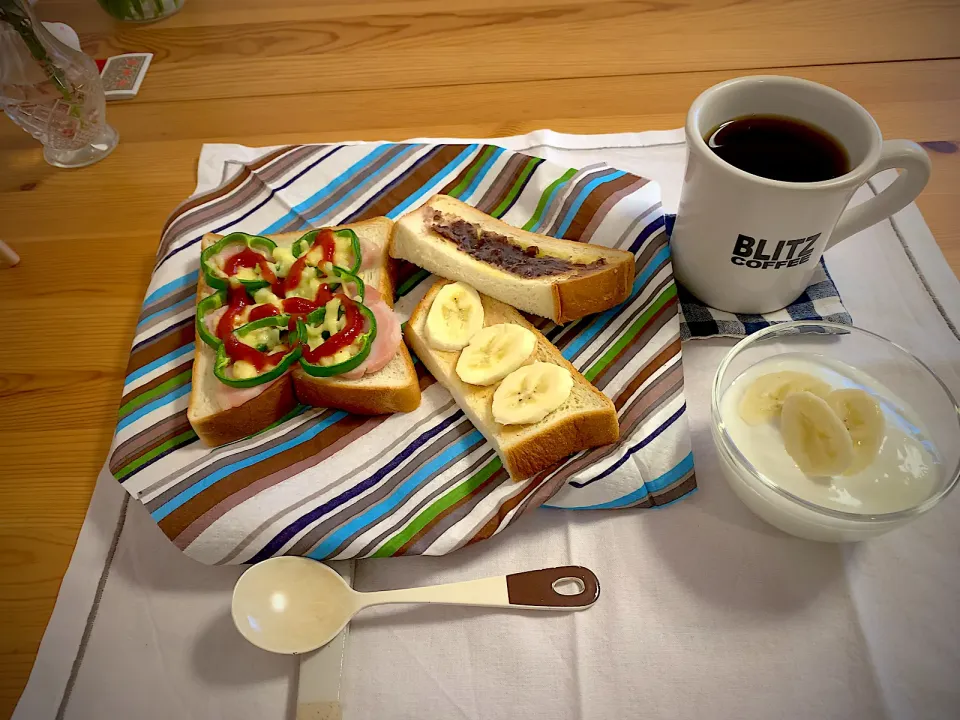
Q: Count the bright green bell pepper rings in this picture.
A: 6